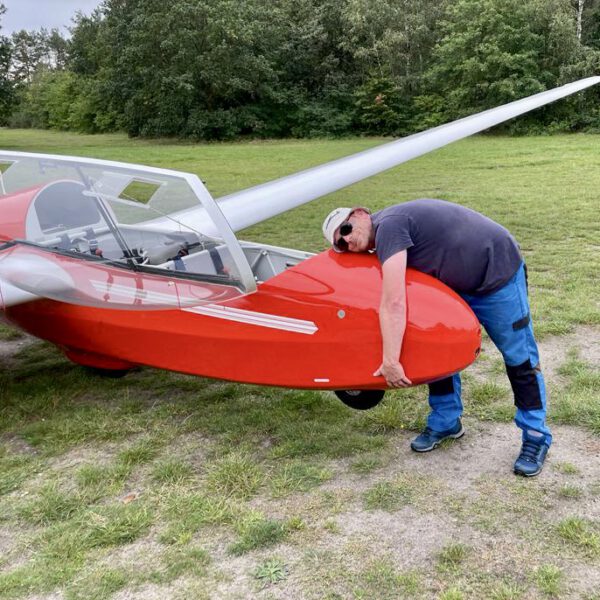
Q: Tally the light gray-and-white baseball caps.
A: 1